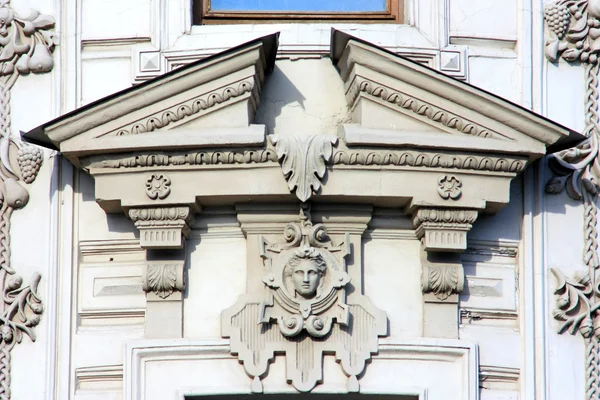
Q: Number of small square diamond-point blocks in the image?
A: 2